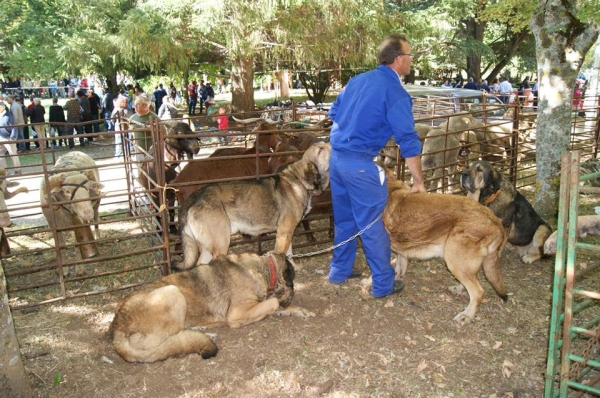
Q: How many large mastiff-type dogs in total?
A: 4